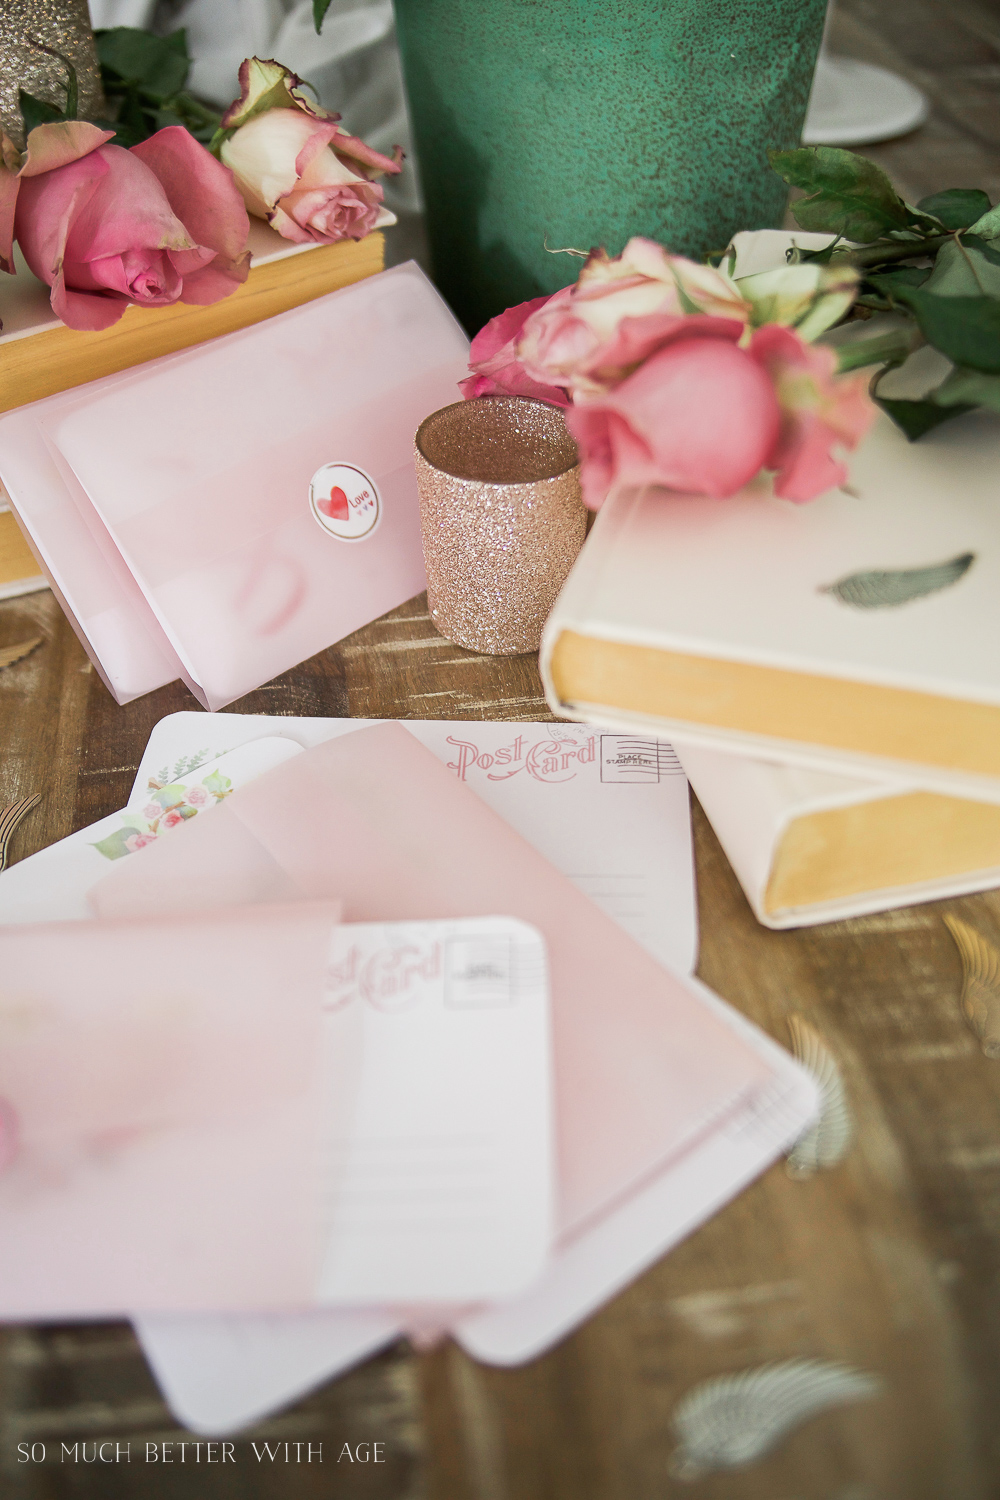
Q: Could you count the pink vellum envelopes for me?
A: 4